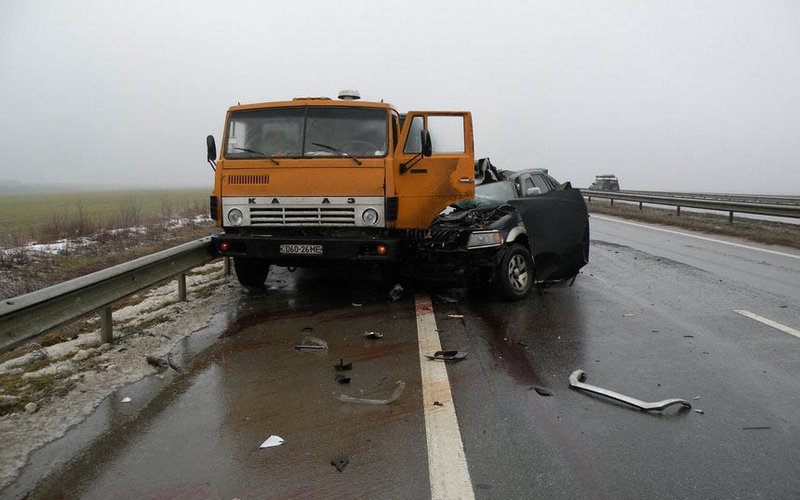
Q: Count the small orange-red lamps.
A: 2